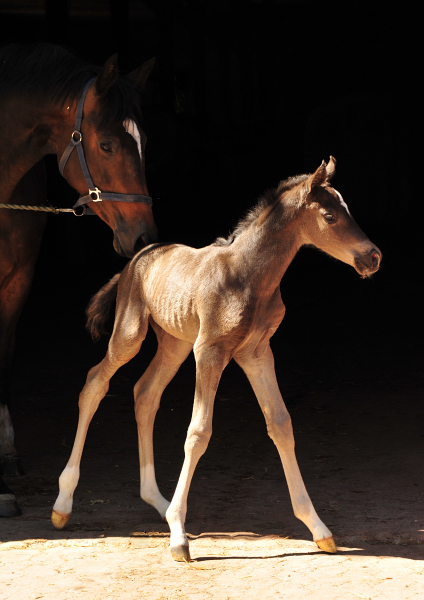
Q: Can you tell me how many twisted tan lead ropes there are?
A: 1